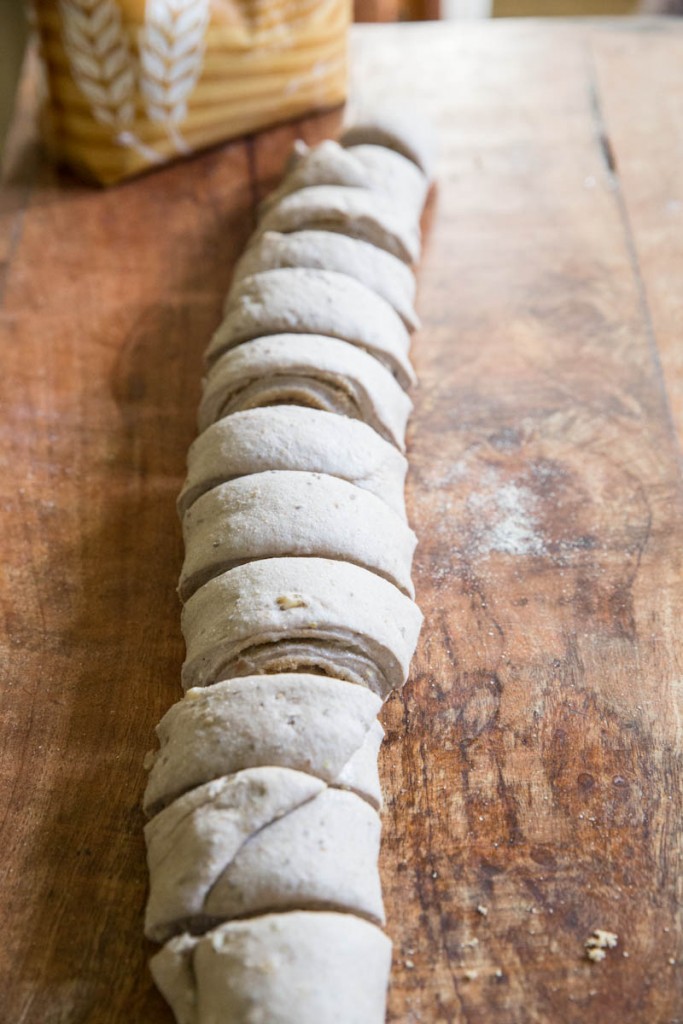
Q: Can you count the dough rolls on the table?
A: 12